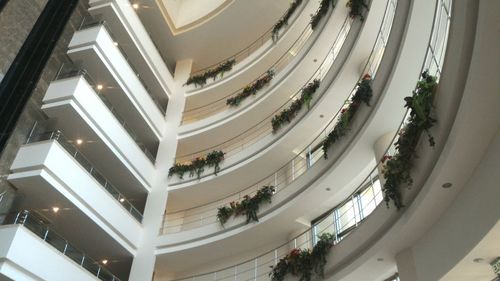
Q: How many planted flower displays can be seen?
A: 11